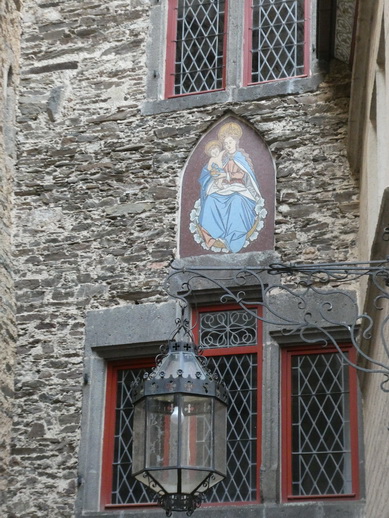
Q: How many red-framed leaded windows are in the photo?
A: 5